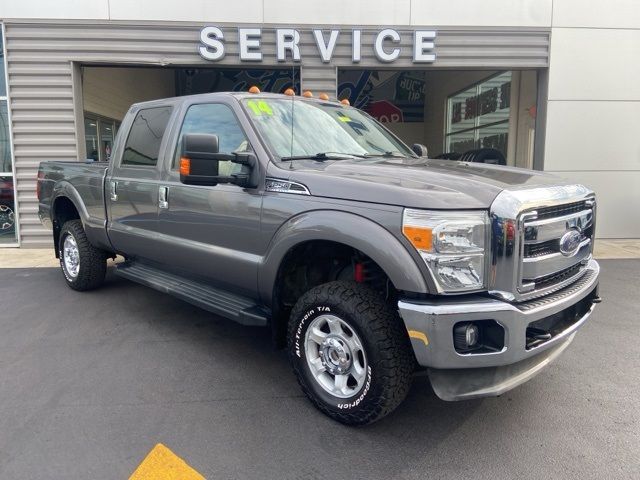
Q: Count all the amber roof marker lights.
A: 5